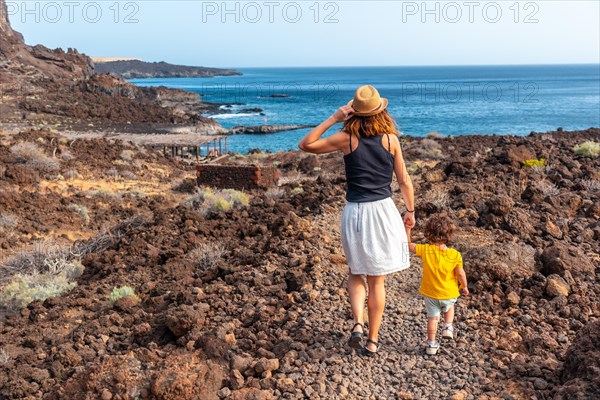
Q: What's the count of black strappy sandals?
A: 2